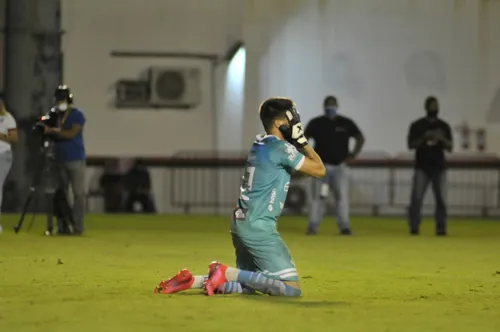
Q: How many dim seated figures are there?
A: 2